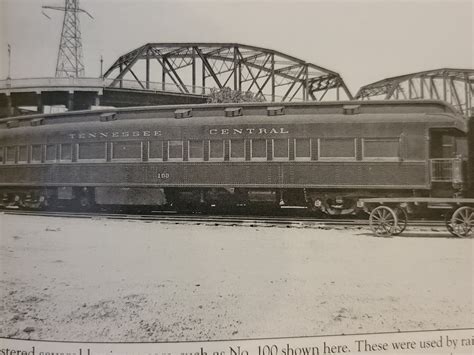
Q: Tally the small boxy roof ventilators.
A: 7